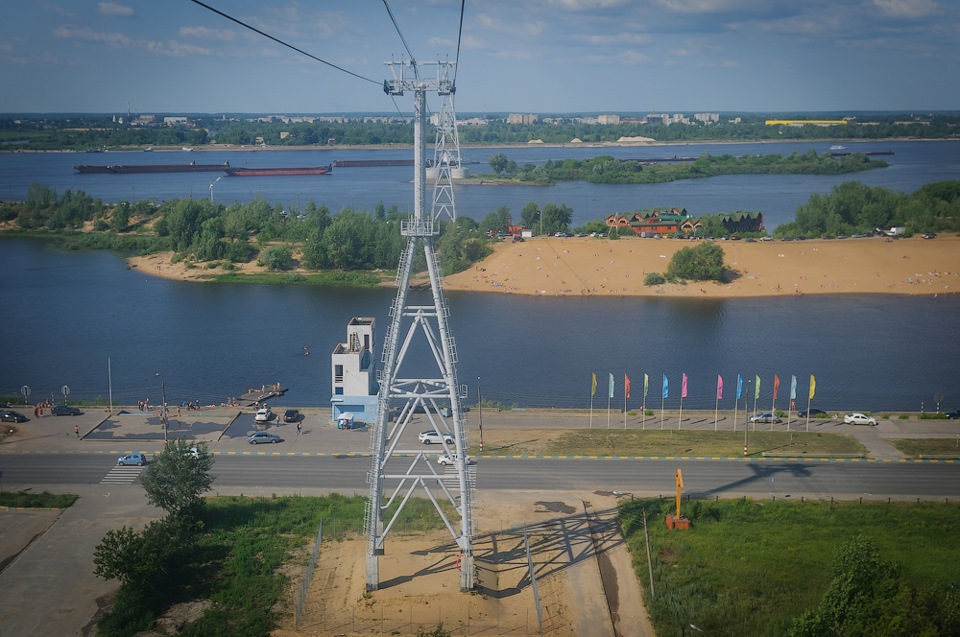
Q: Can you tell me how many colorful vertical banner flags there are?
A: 12